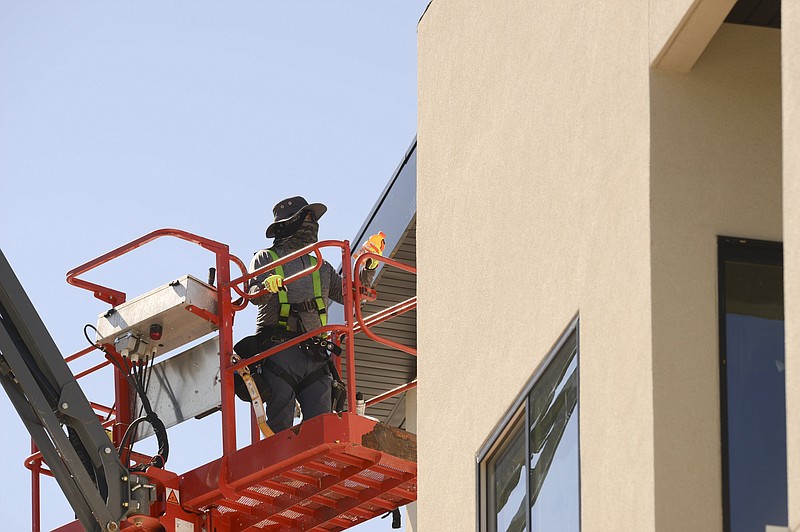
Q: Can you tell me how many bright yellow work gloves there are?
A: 2